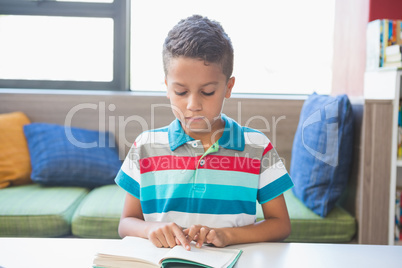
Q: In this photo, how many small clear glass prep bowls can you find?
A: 0